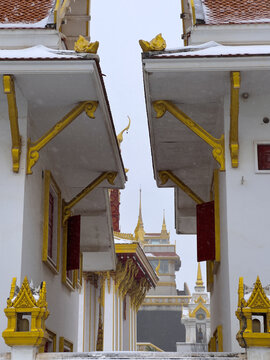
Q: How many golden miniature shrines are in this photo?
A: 2